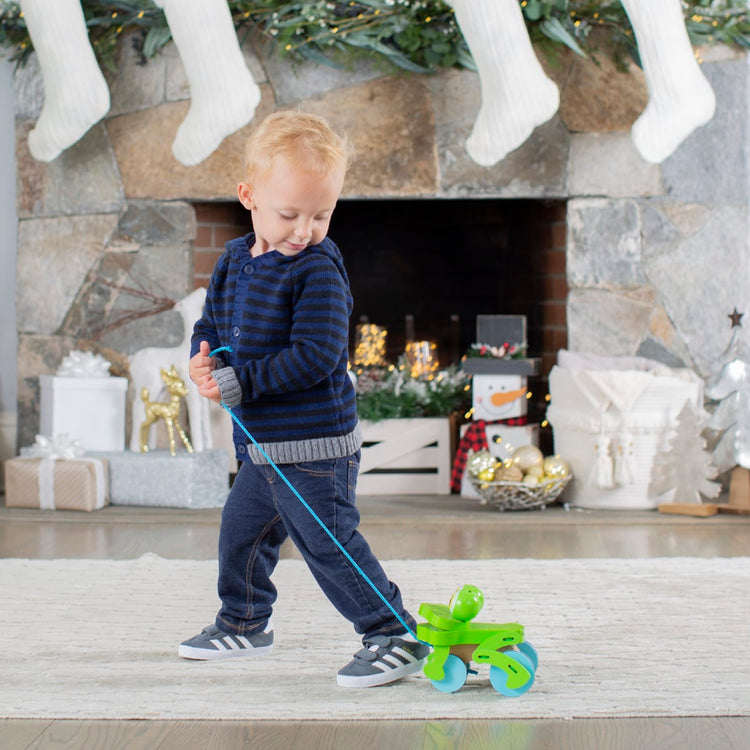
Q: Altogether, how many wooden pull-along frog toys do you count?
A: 1